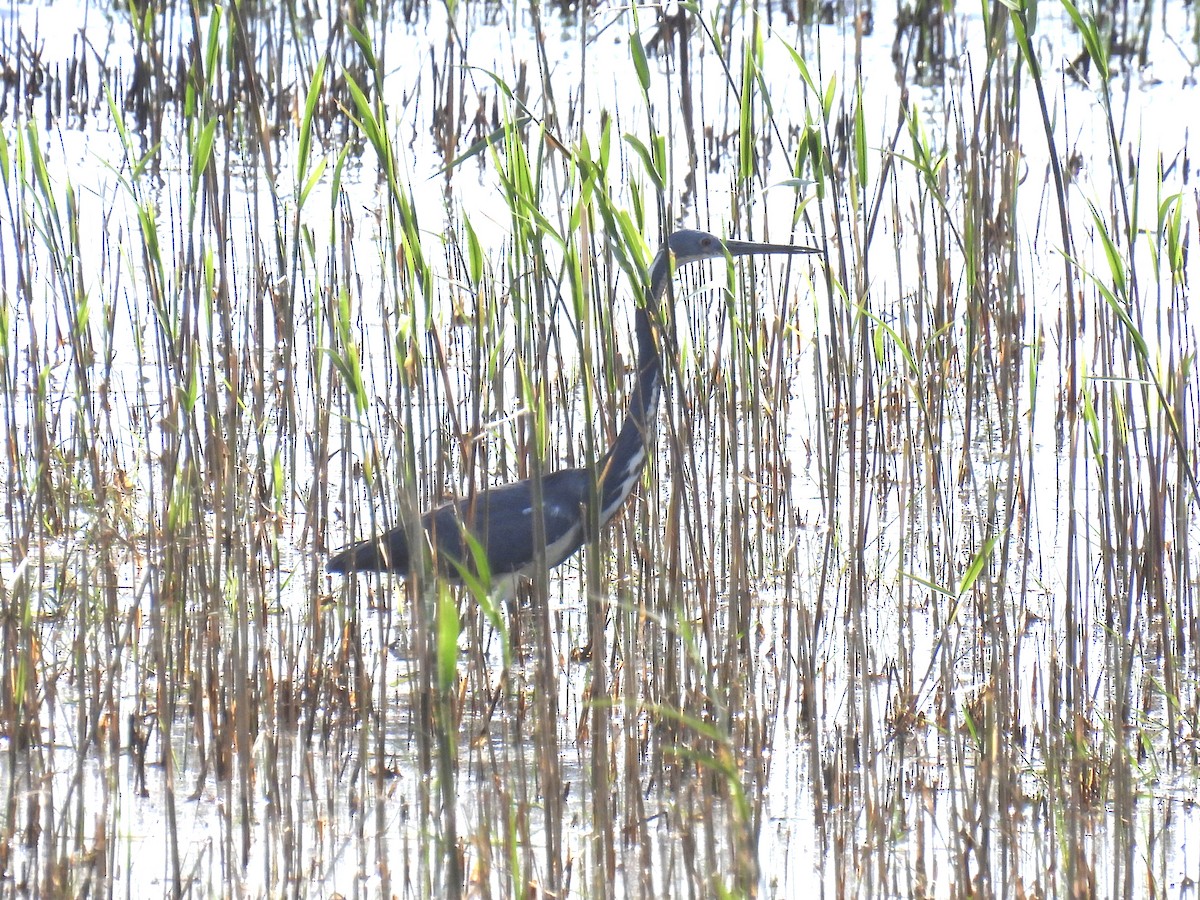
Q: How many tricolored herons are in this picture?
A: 1